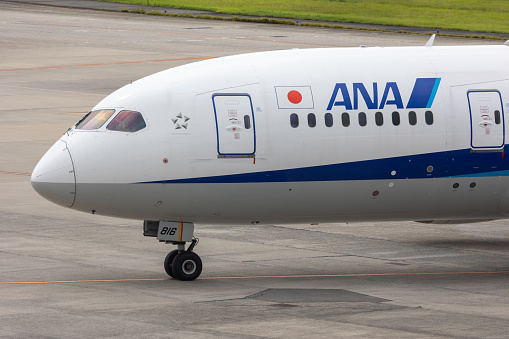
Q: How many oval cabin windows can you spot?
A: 9